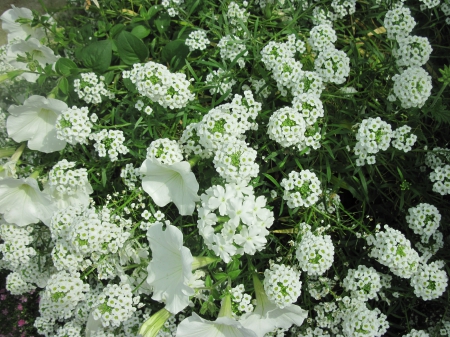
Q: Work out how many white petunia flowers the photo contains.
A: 8